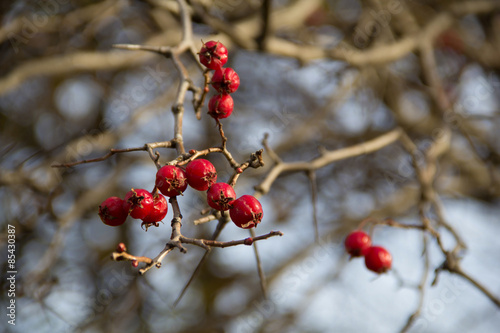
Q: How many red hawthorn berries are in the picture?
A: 12